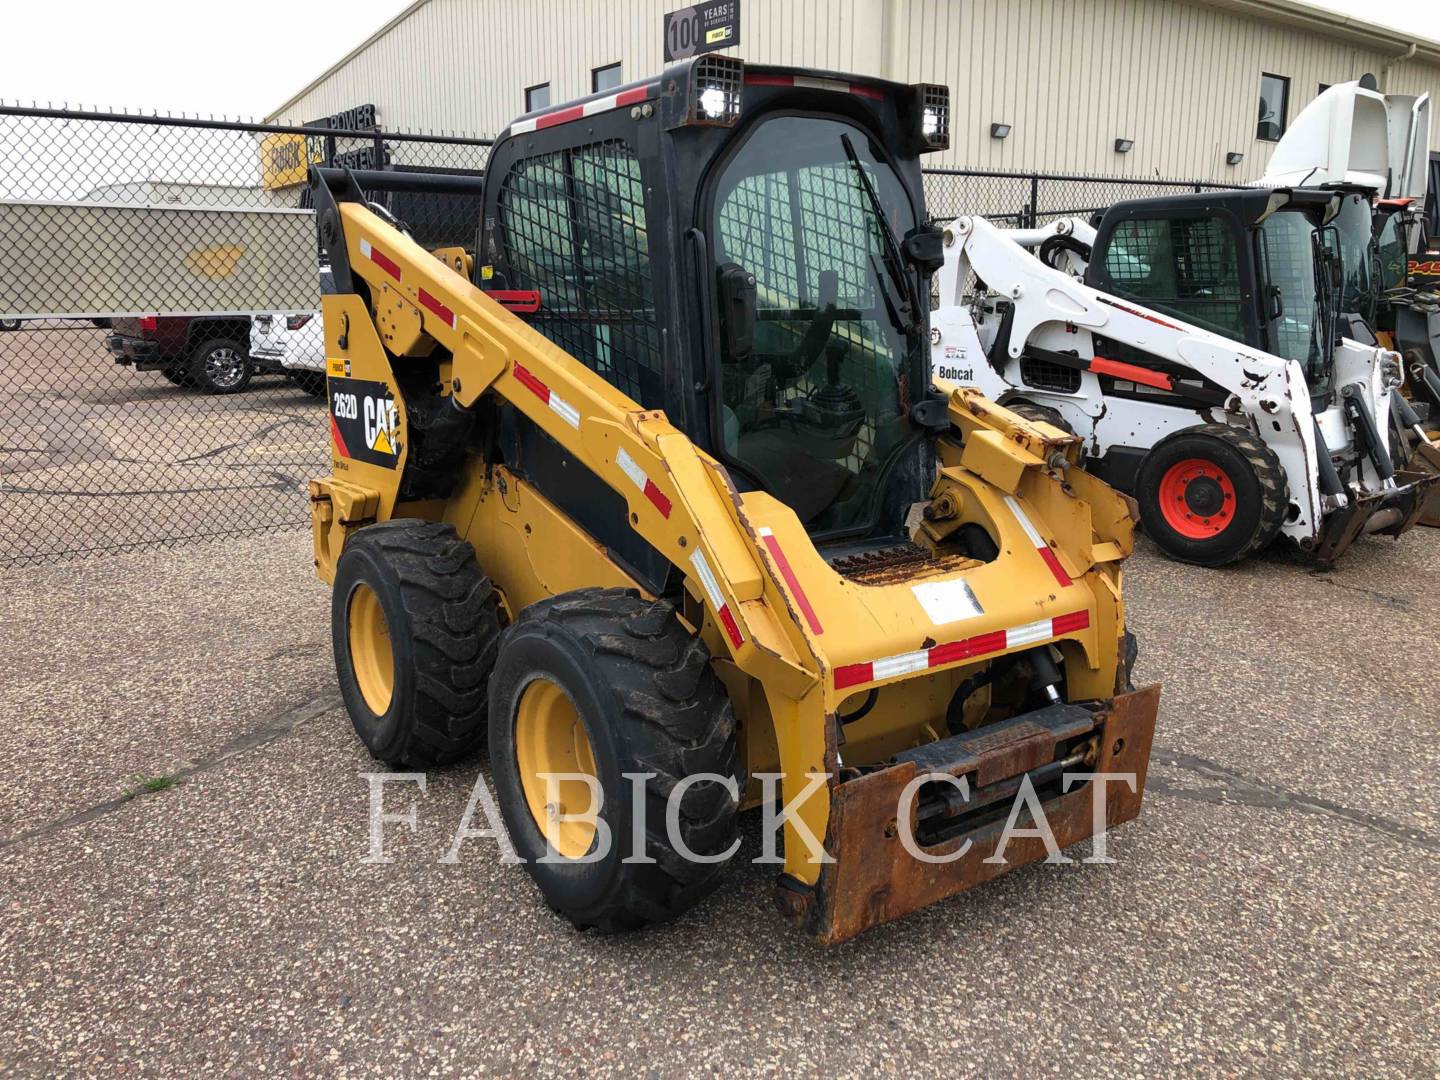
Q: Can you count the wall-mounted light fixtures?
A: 3